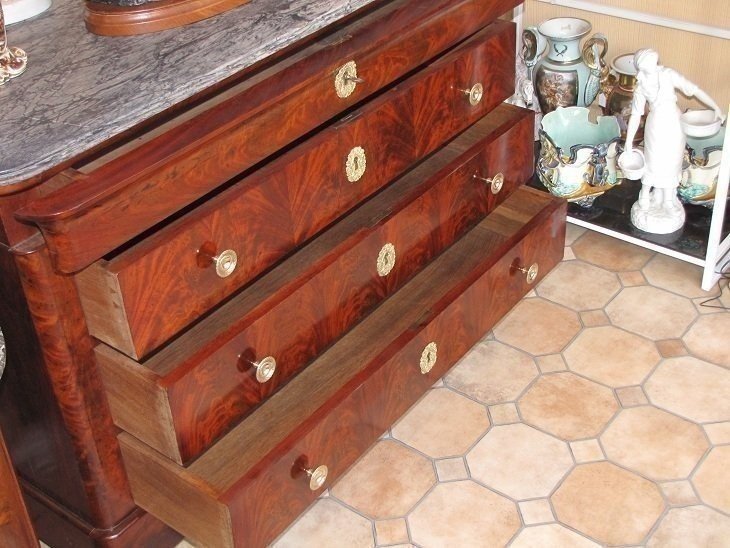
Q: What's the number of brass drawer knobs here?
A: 6